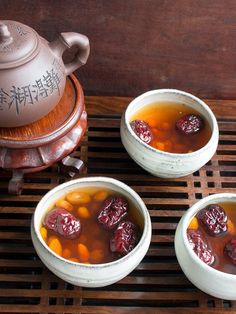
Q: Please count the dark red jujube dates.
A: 8